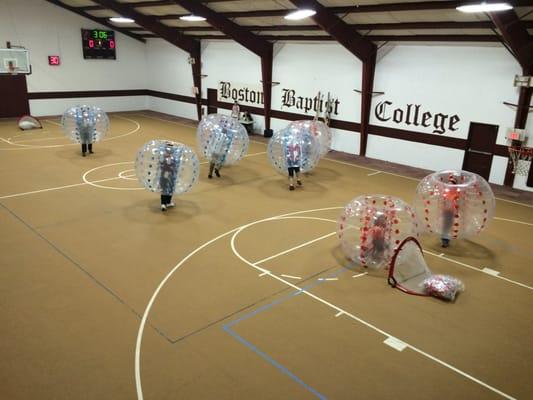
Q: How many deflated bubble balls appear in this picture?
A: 1